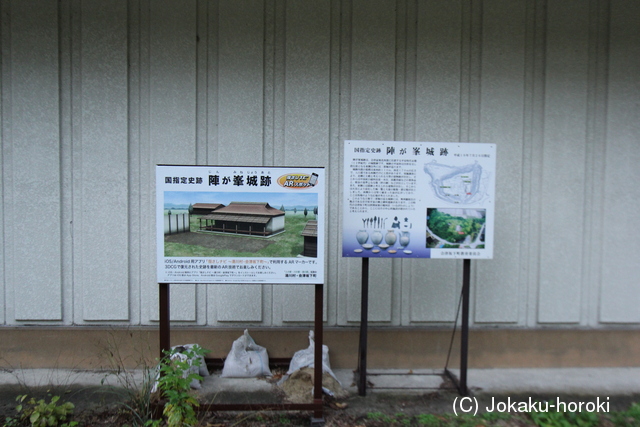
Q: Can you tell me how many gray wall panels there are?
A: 10